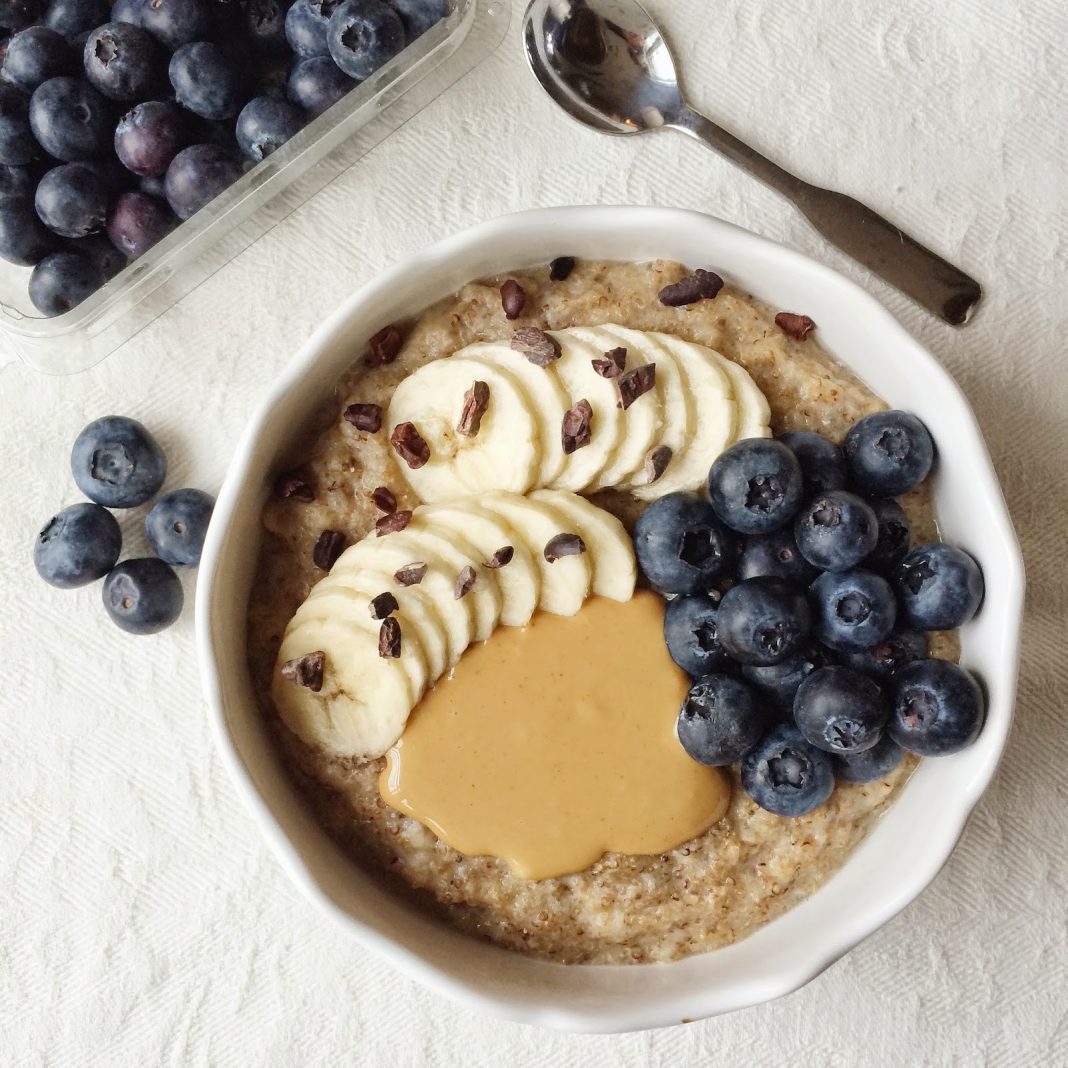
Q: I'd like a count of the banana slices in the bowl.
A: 15